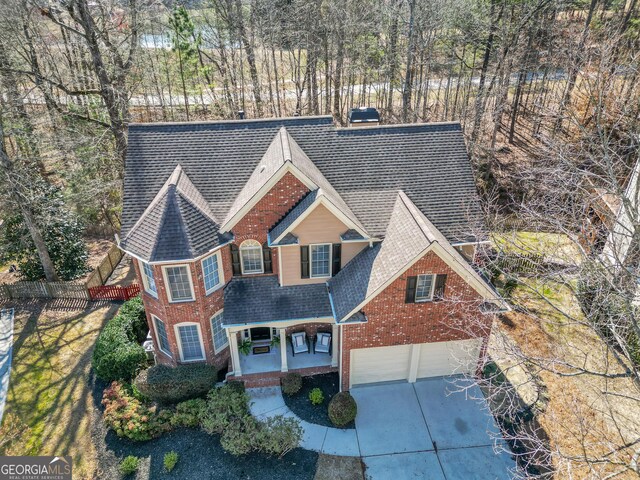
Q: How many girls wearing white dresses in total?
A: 0